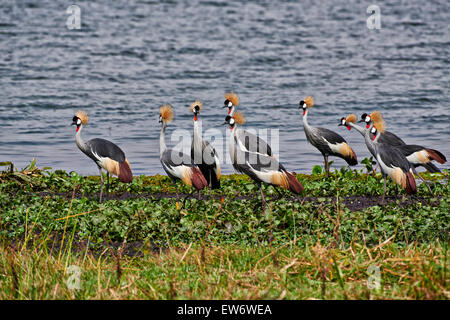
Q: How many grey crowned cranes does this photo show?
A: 9